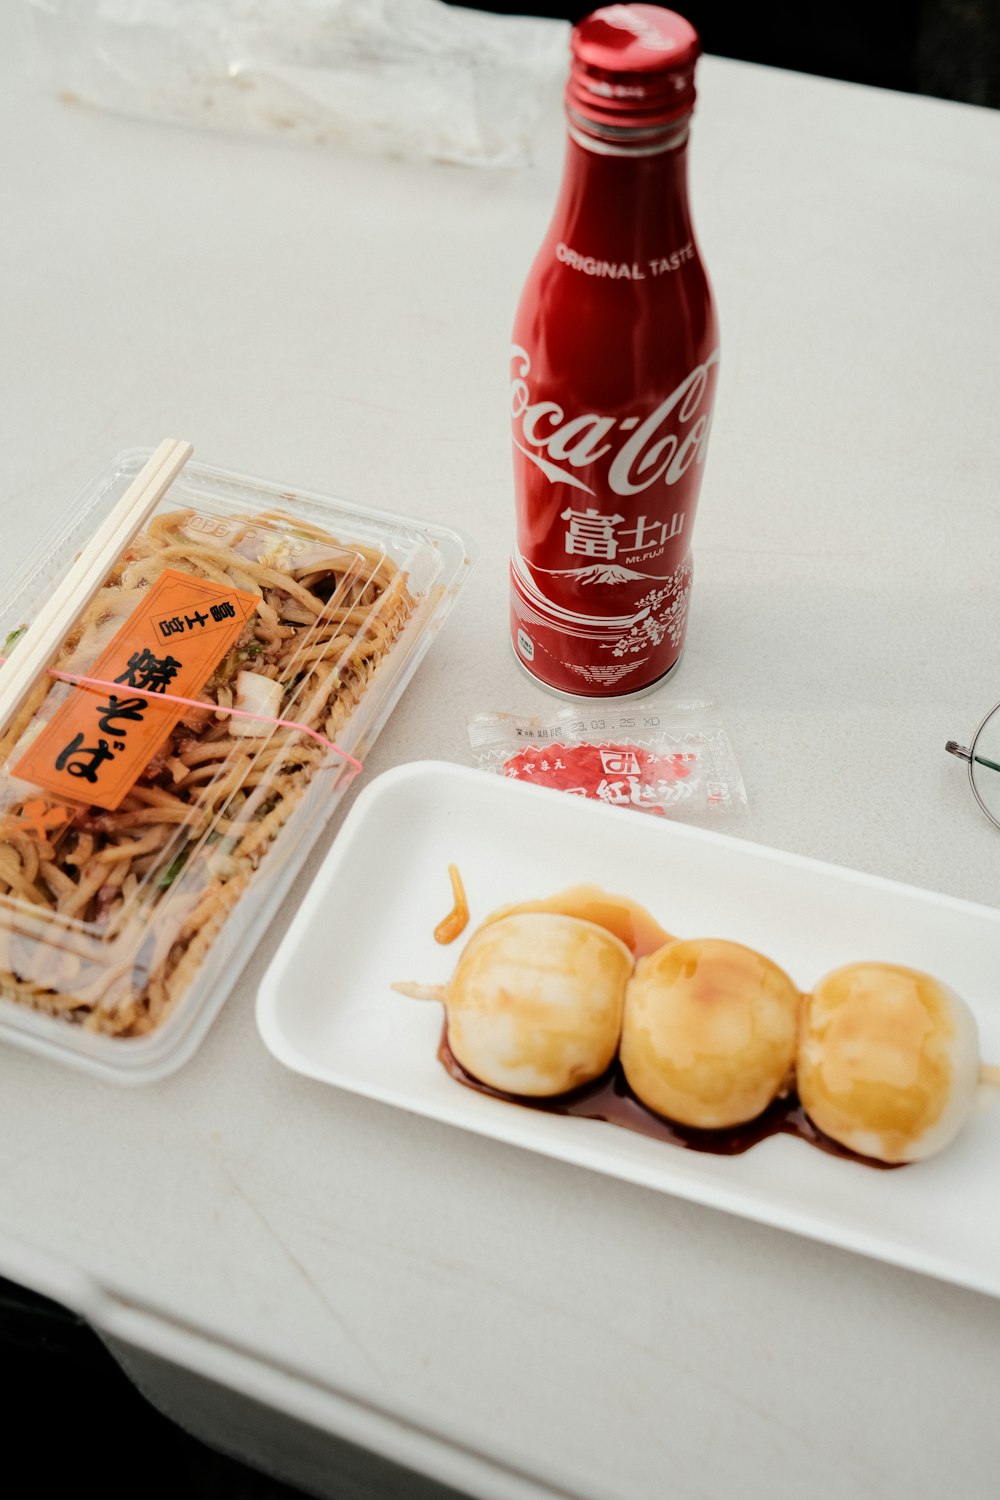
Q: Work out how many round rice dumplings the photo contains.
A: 3